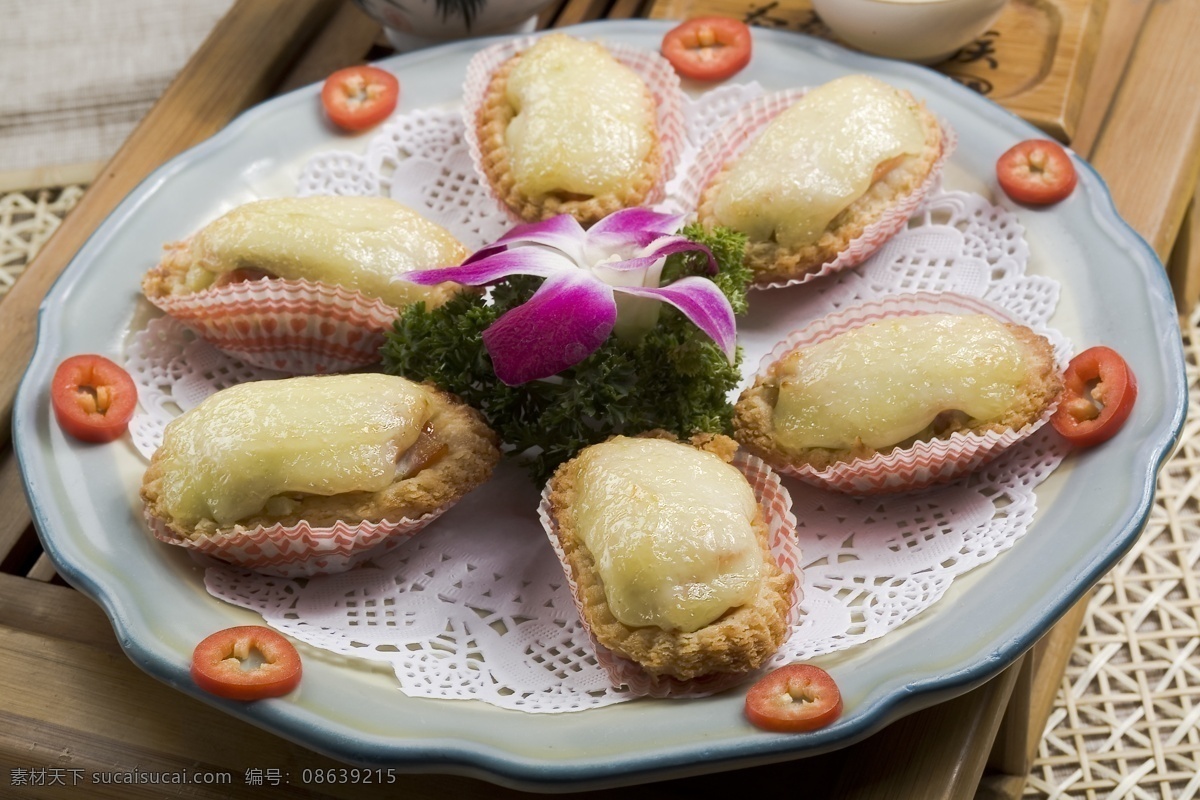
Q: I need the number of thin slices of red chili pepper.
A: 7